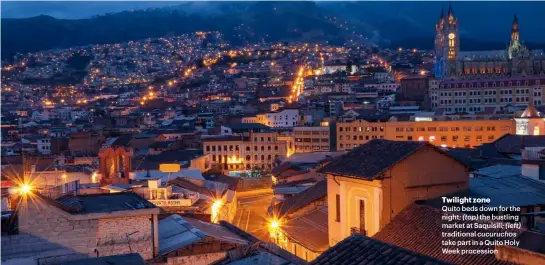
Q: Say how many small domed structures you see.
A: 1